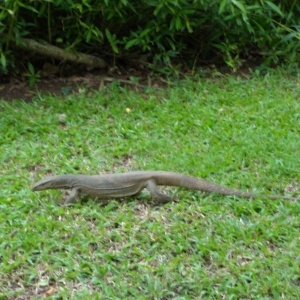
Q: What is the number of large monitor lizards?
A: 1